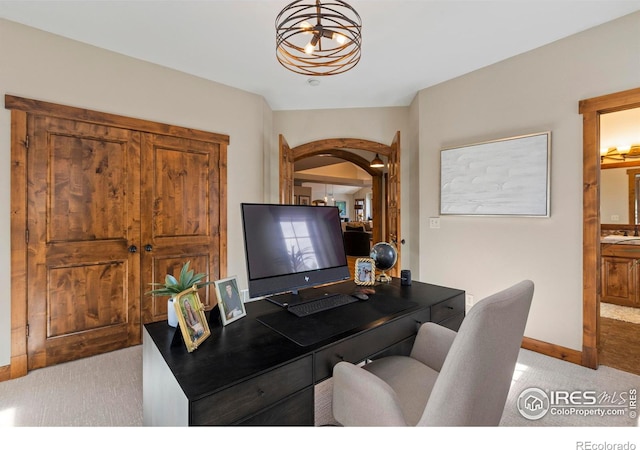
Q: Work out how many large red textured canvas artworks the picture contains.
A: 0